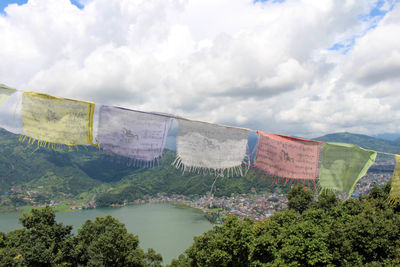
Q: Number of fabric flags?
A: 7